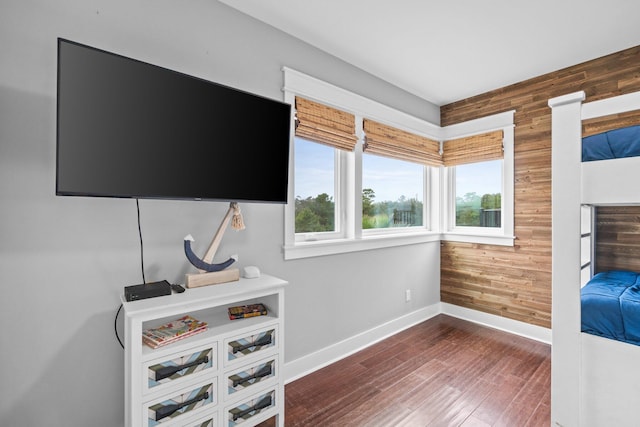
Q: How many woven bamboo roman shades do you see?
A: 3